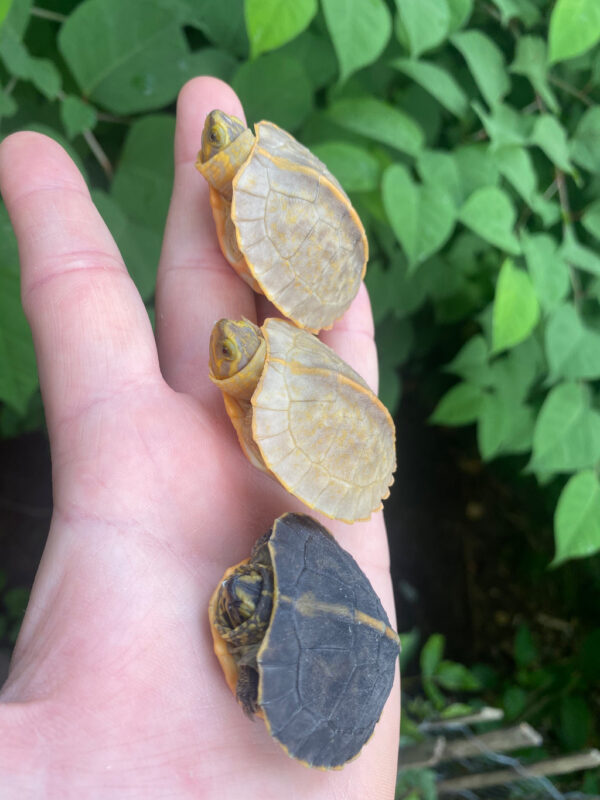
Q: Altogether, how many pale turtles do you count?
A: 2